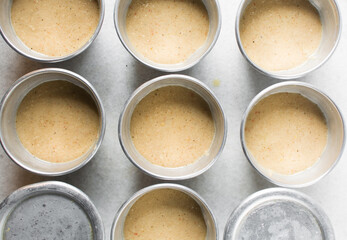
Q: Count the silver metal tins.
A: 9